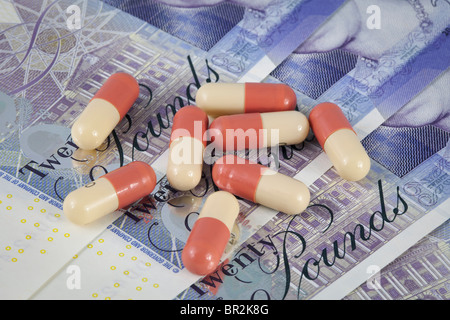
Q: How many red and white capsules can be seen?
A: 8